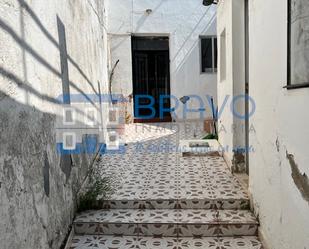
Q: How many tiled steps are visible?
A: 2